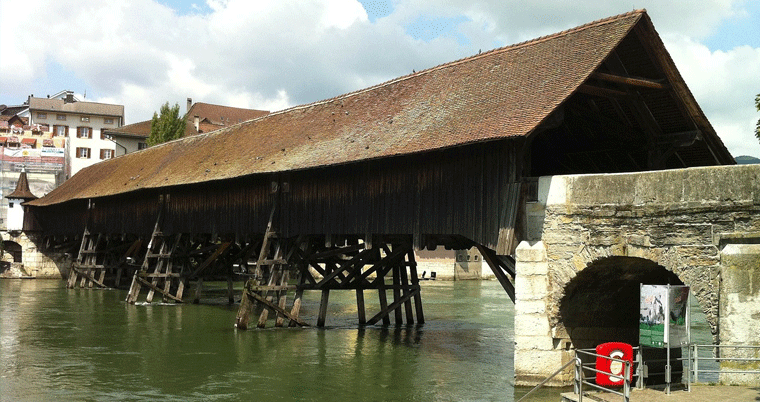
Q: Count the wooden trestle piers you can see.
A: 3